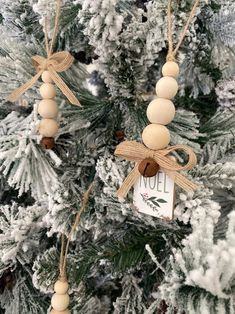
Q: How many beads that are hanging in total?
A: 11